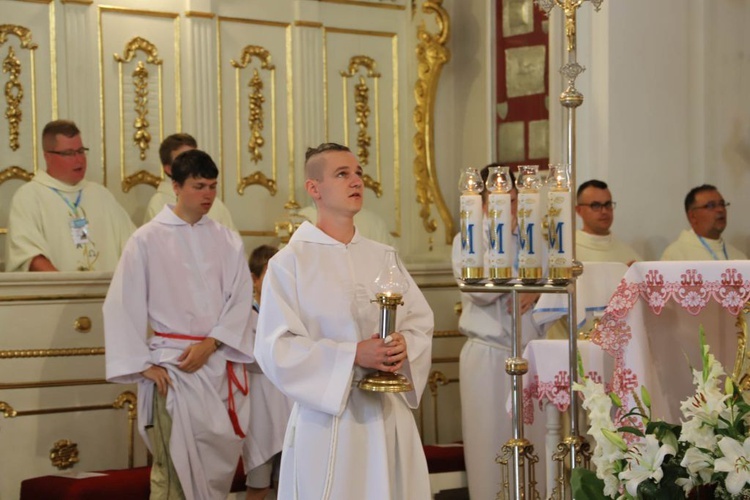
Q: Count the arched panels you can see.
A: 4